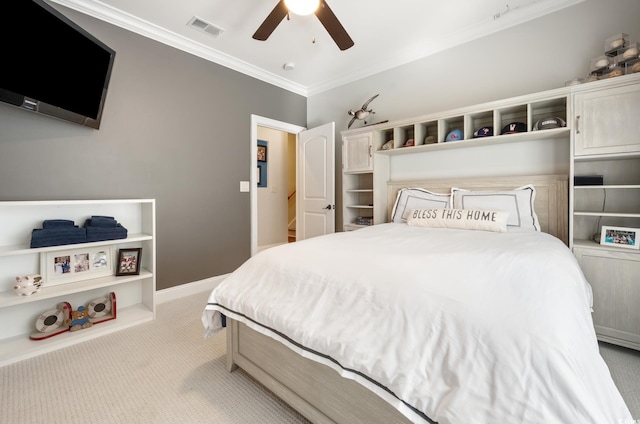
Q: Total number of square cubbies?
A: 7